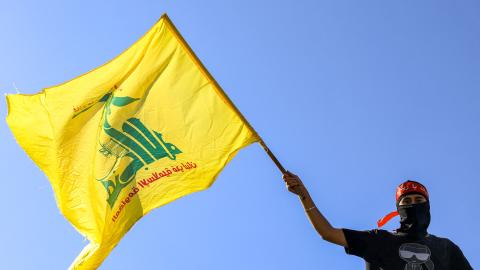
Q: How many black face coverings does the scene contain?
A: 1